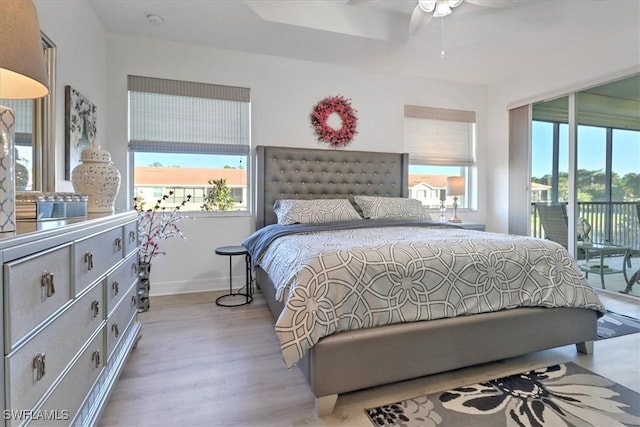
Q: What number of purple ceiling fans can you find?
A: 0